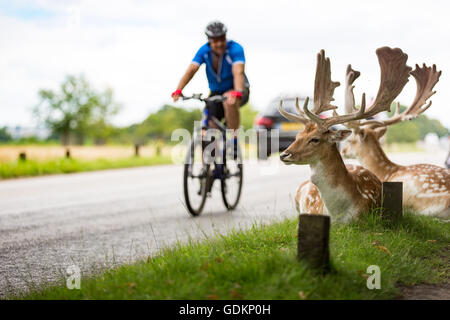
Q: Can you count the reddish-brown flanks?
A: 2